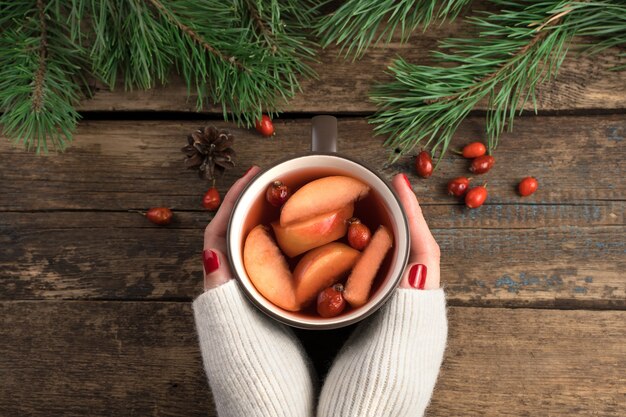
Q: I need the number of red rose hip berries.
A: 12